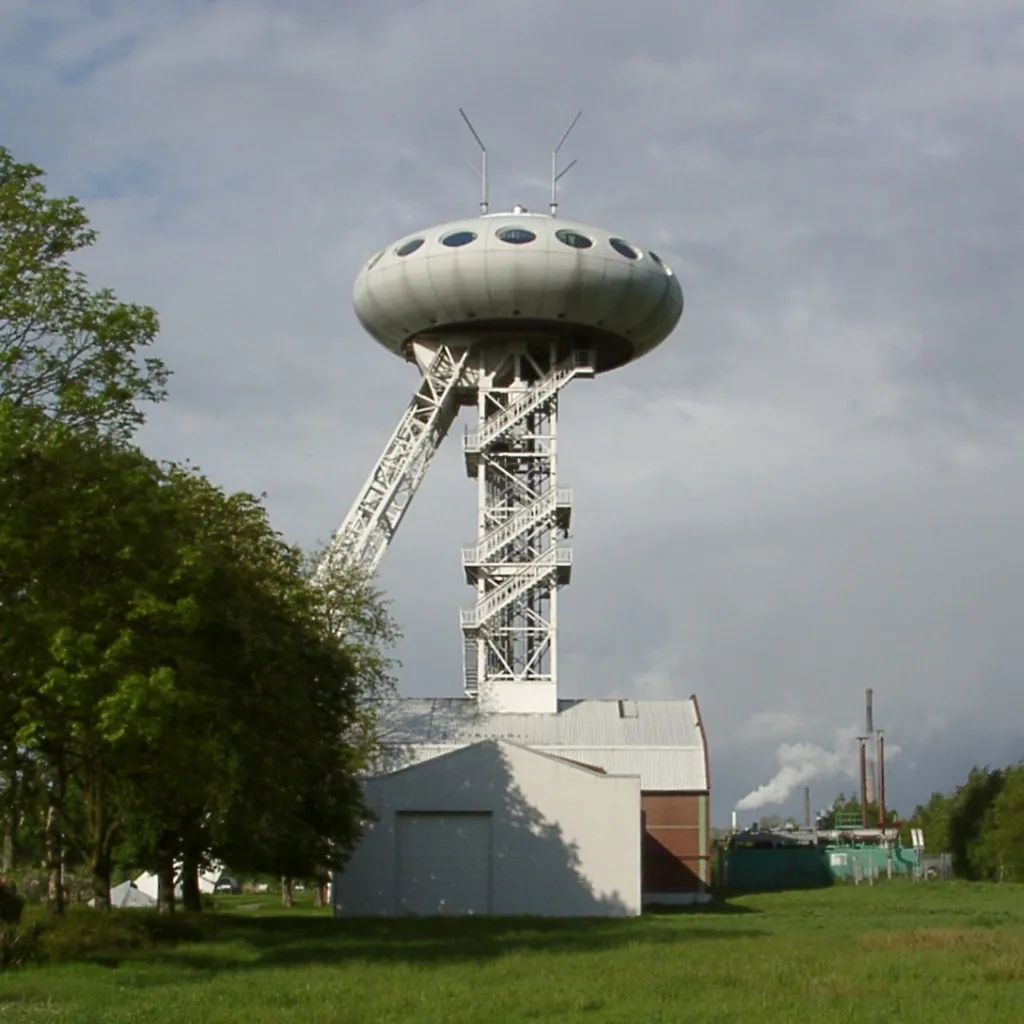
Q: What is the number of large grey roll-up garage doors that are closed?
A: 1